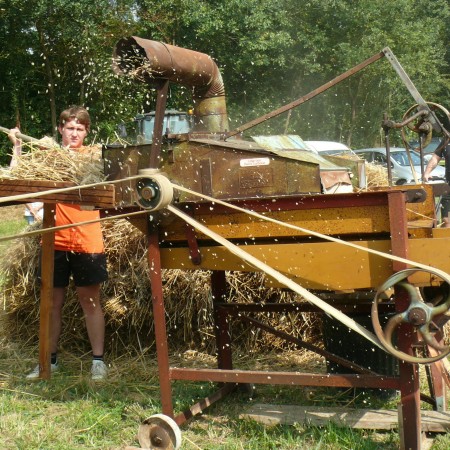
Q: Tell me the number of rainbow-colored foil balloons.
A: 0